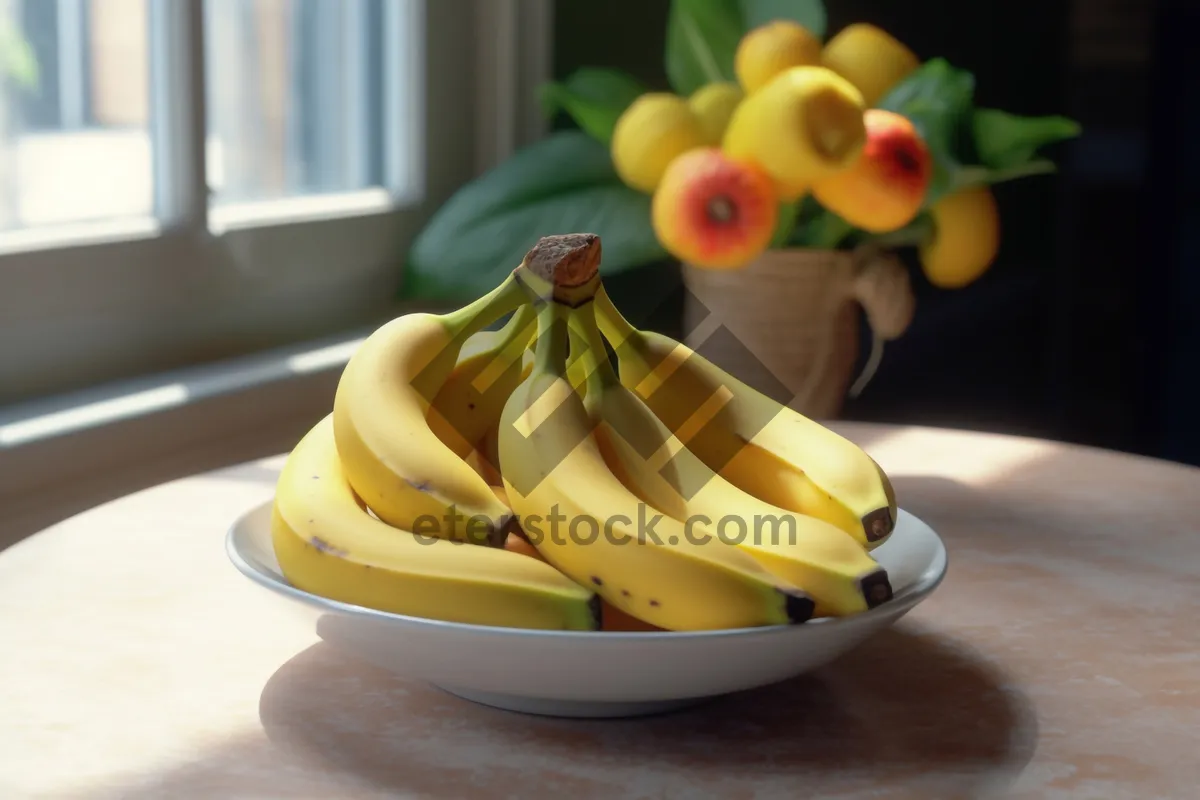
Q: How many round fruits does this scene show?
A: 8